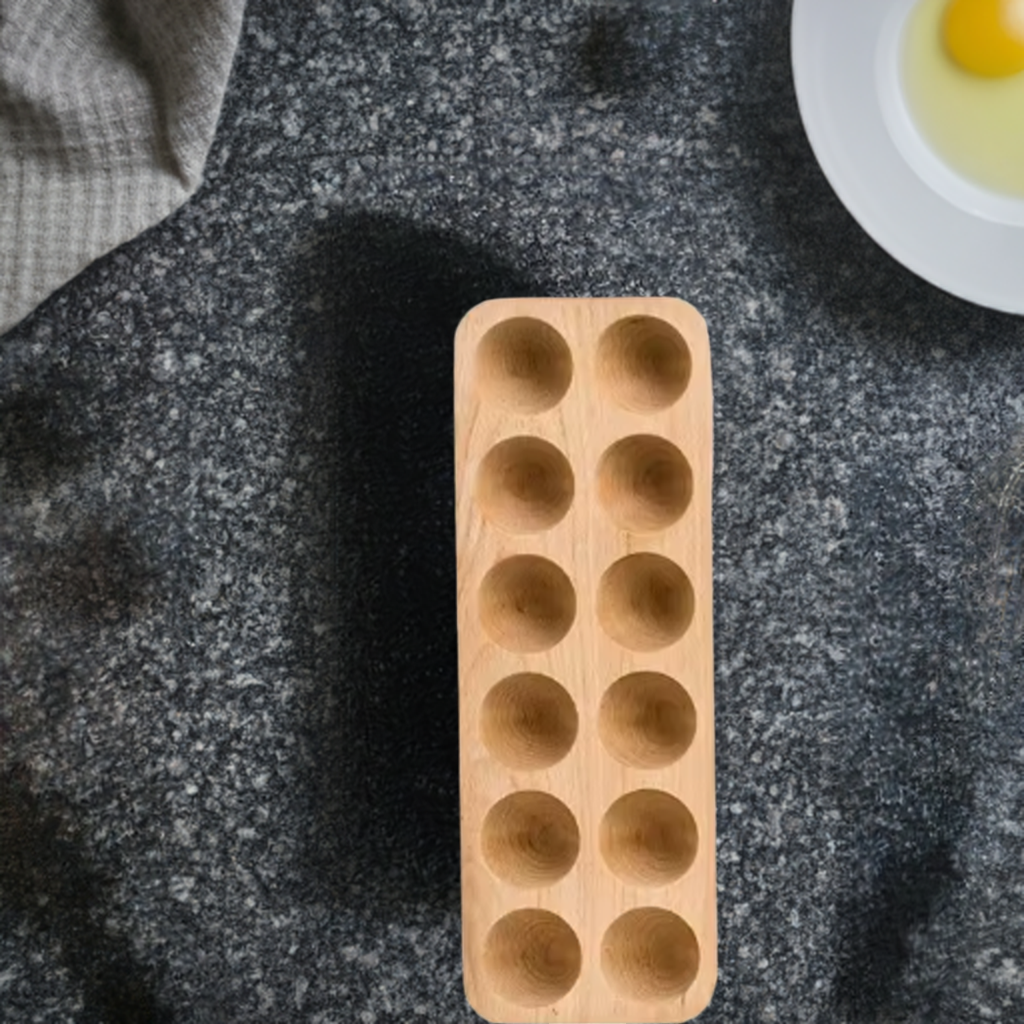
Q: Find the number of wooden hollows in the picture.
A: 12